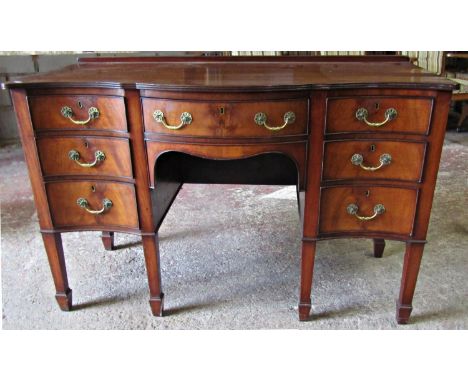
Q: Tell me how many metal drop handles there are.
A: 8